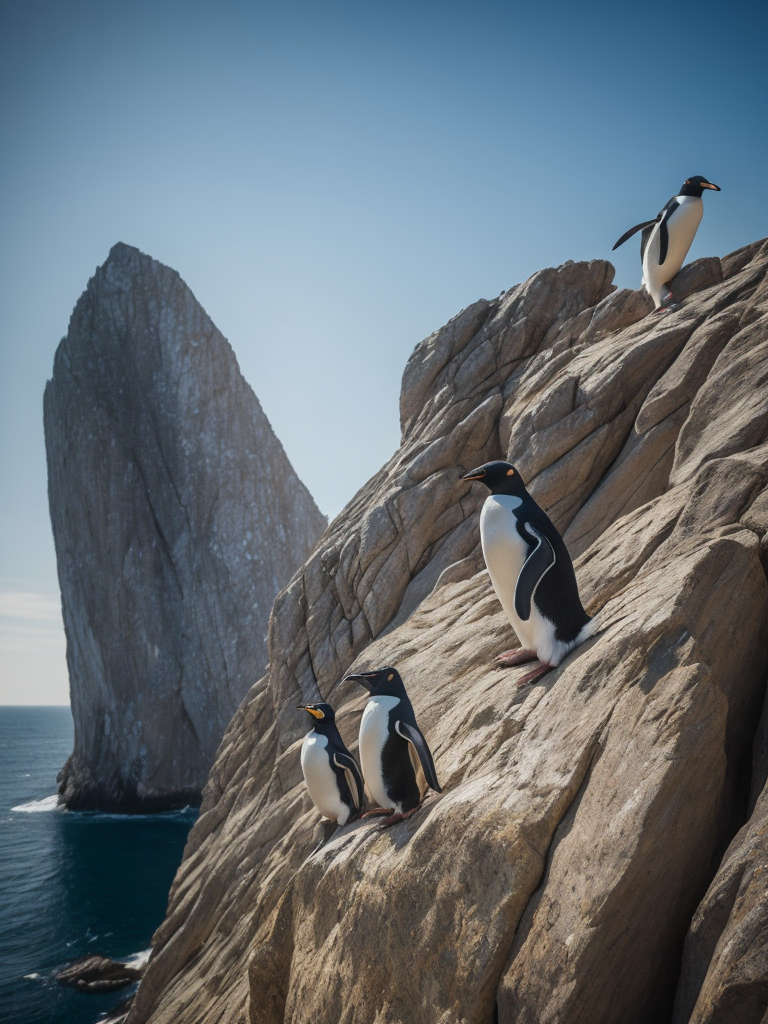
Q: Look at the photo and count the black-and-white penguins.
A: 4